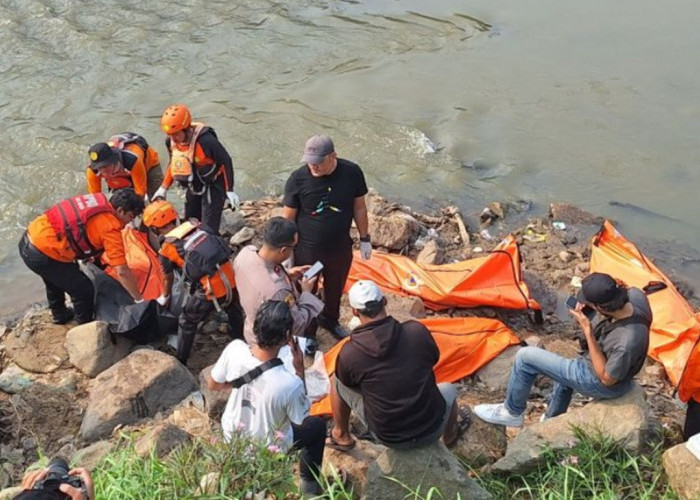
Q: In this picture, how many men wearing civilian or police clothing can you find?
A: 5